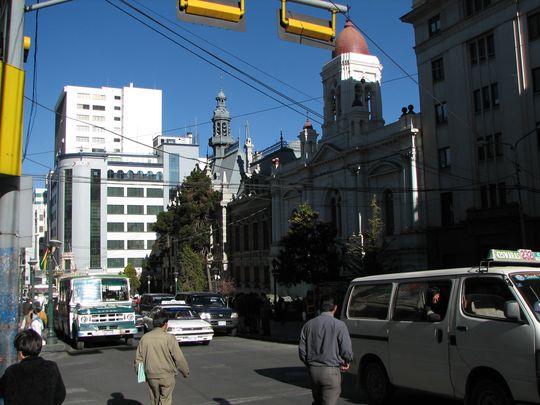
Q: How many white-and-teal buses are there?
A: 1